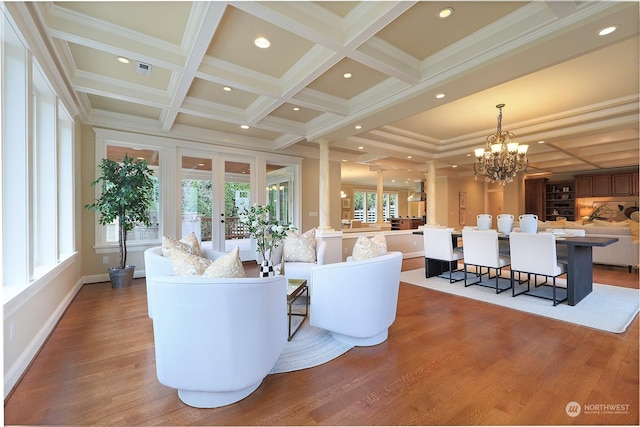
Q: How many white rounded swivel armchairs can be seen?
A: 4